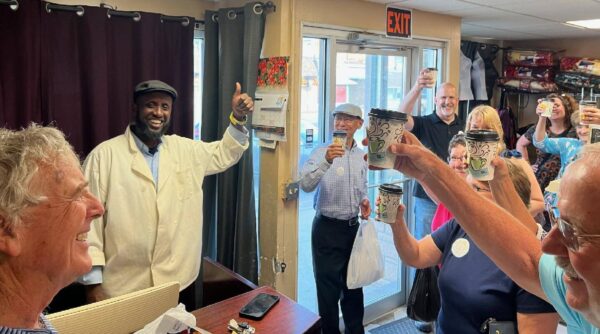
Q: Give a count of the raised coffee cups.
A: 7